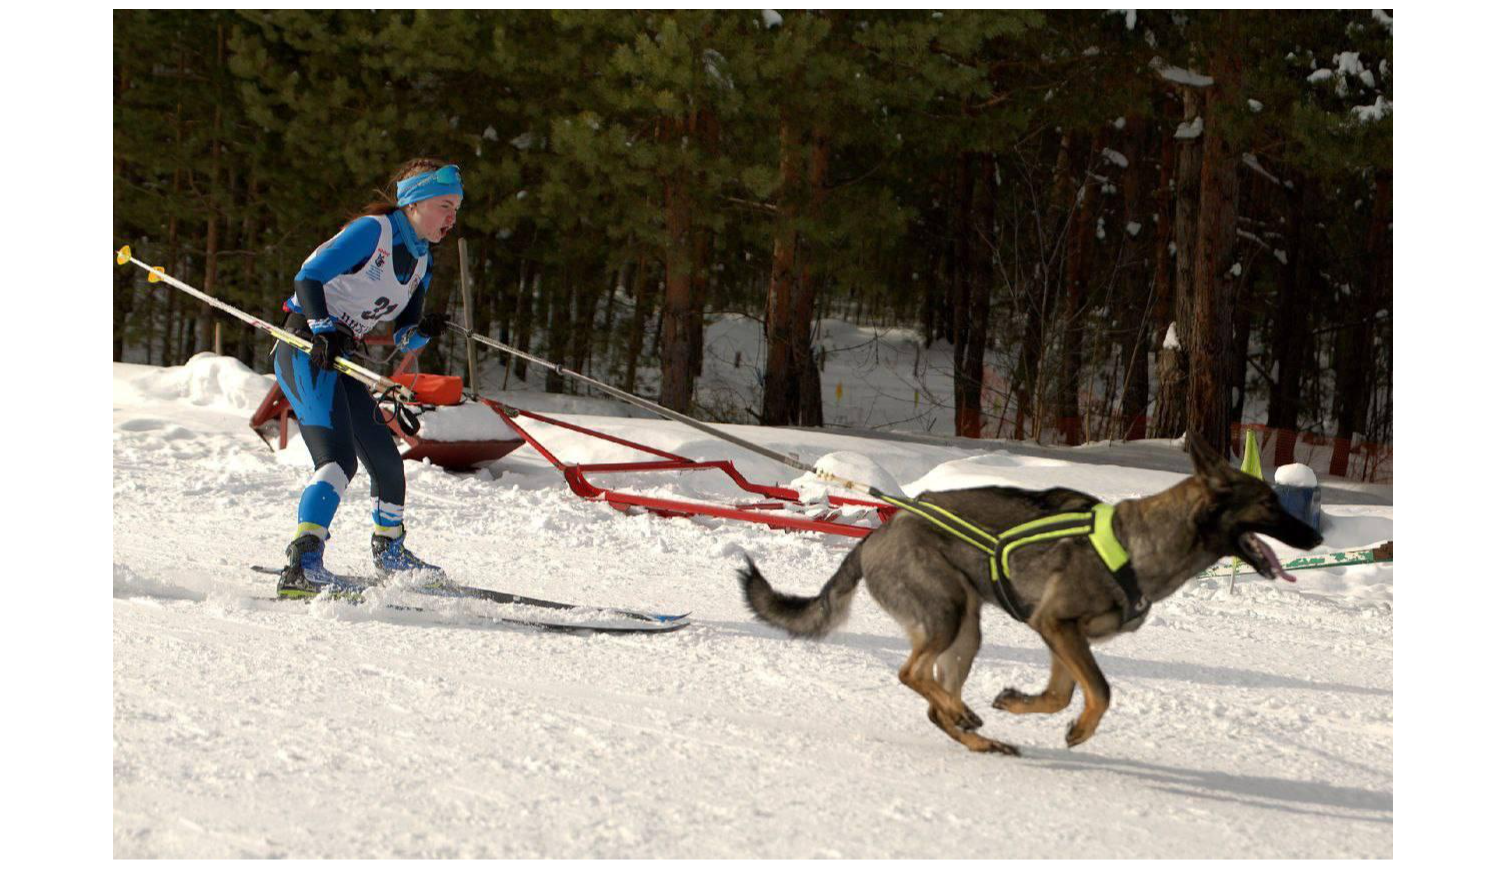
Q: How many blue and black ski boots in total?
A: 2